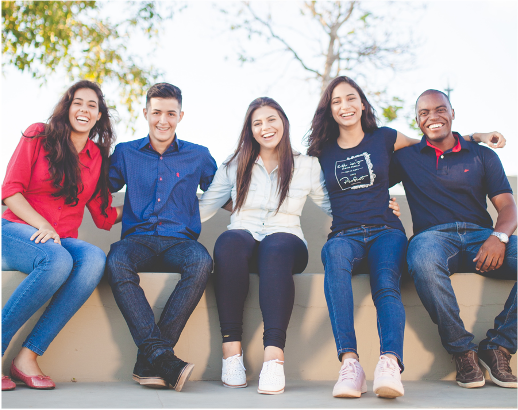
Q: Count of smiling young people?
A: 5